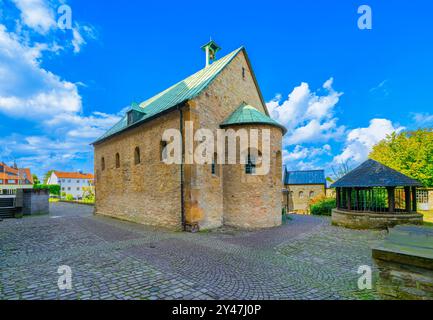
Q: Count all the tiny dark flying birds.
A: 0